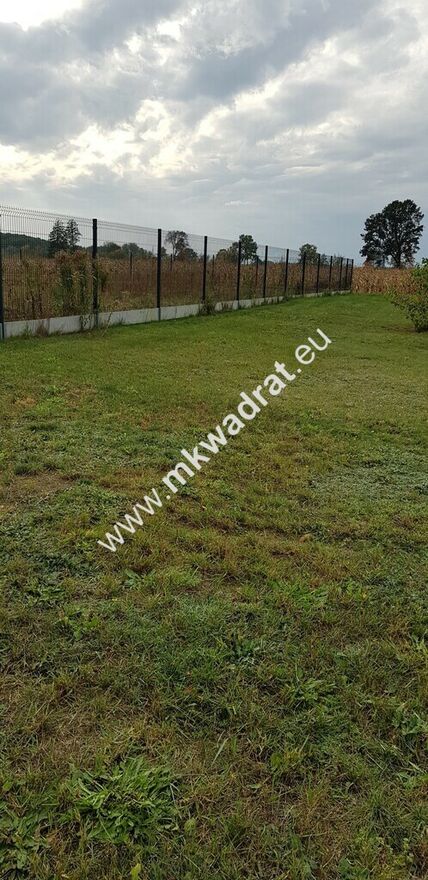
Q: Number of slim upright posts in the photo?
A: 13